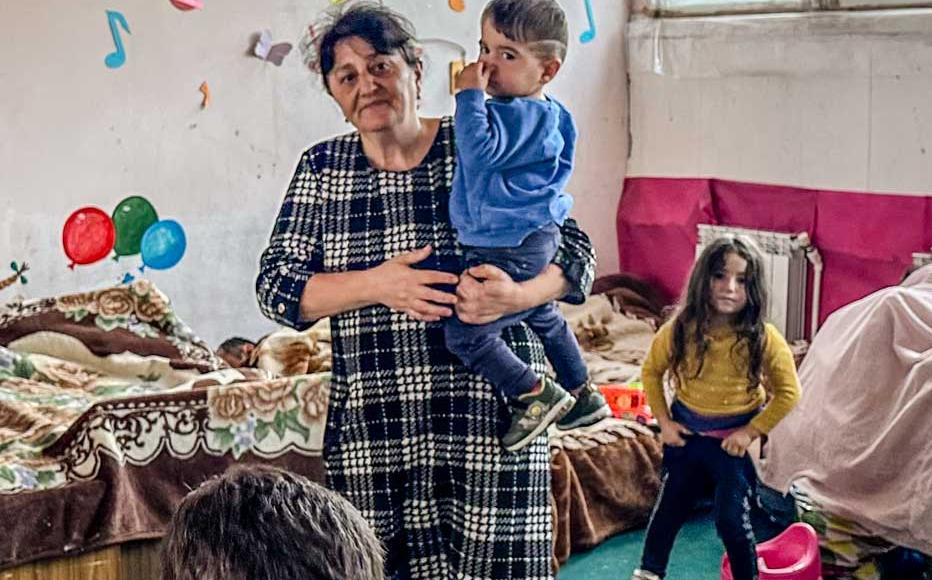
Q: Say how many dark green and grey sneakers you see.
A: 2